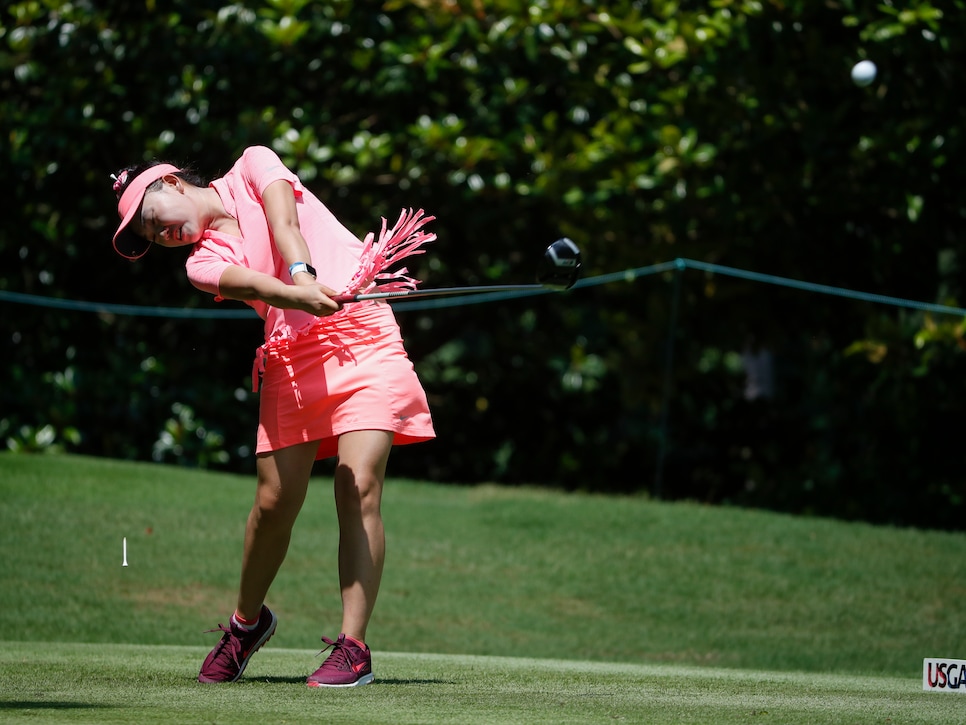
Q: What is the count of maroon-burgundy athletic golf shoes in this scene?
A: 2